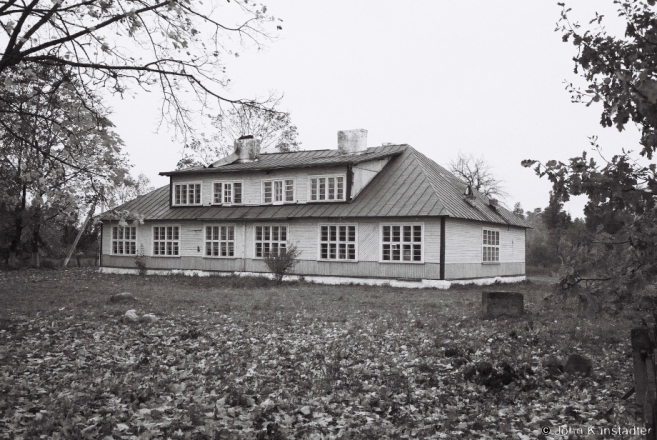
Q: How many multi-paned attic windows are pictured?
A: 4